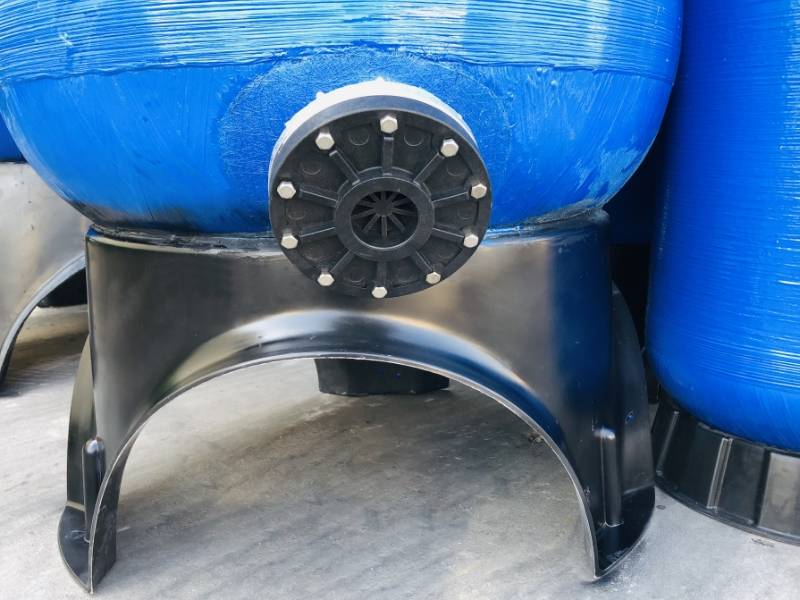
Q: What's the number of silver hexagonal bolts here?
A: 10